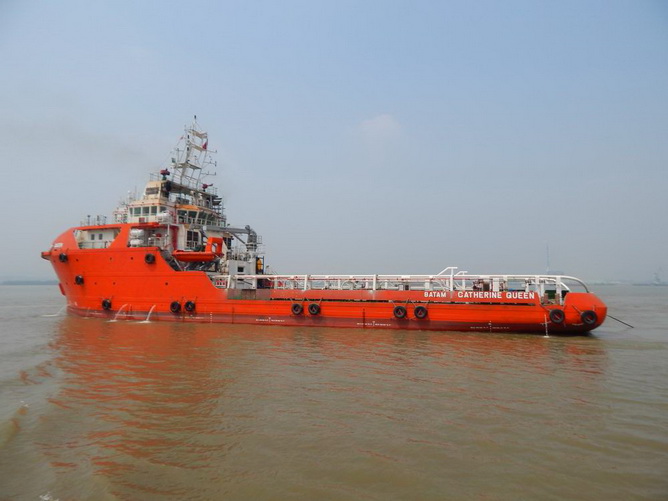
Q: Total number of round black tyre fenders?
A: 12